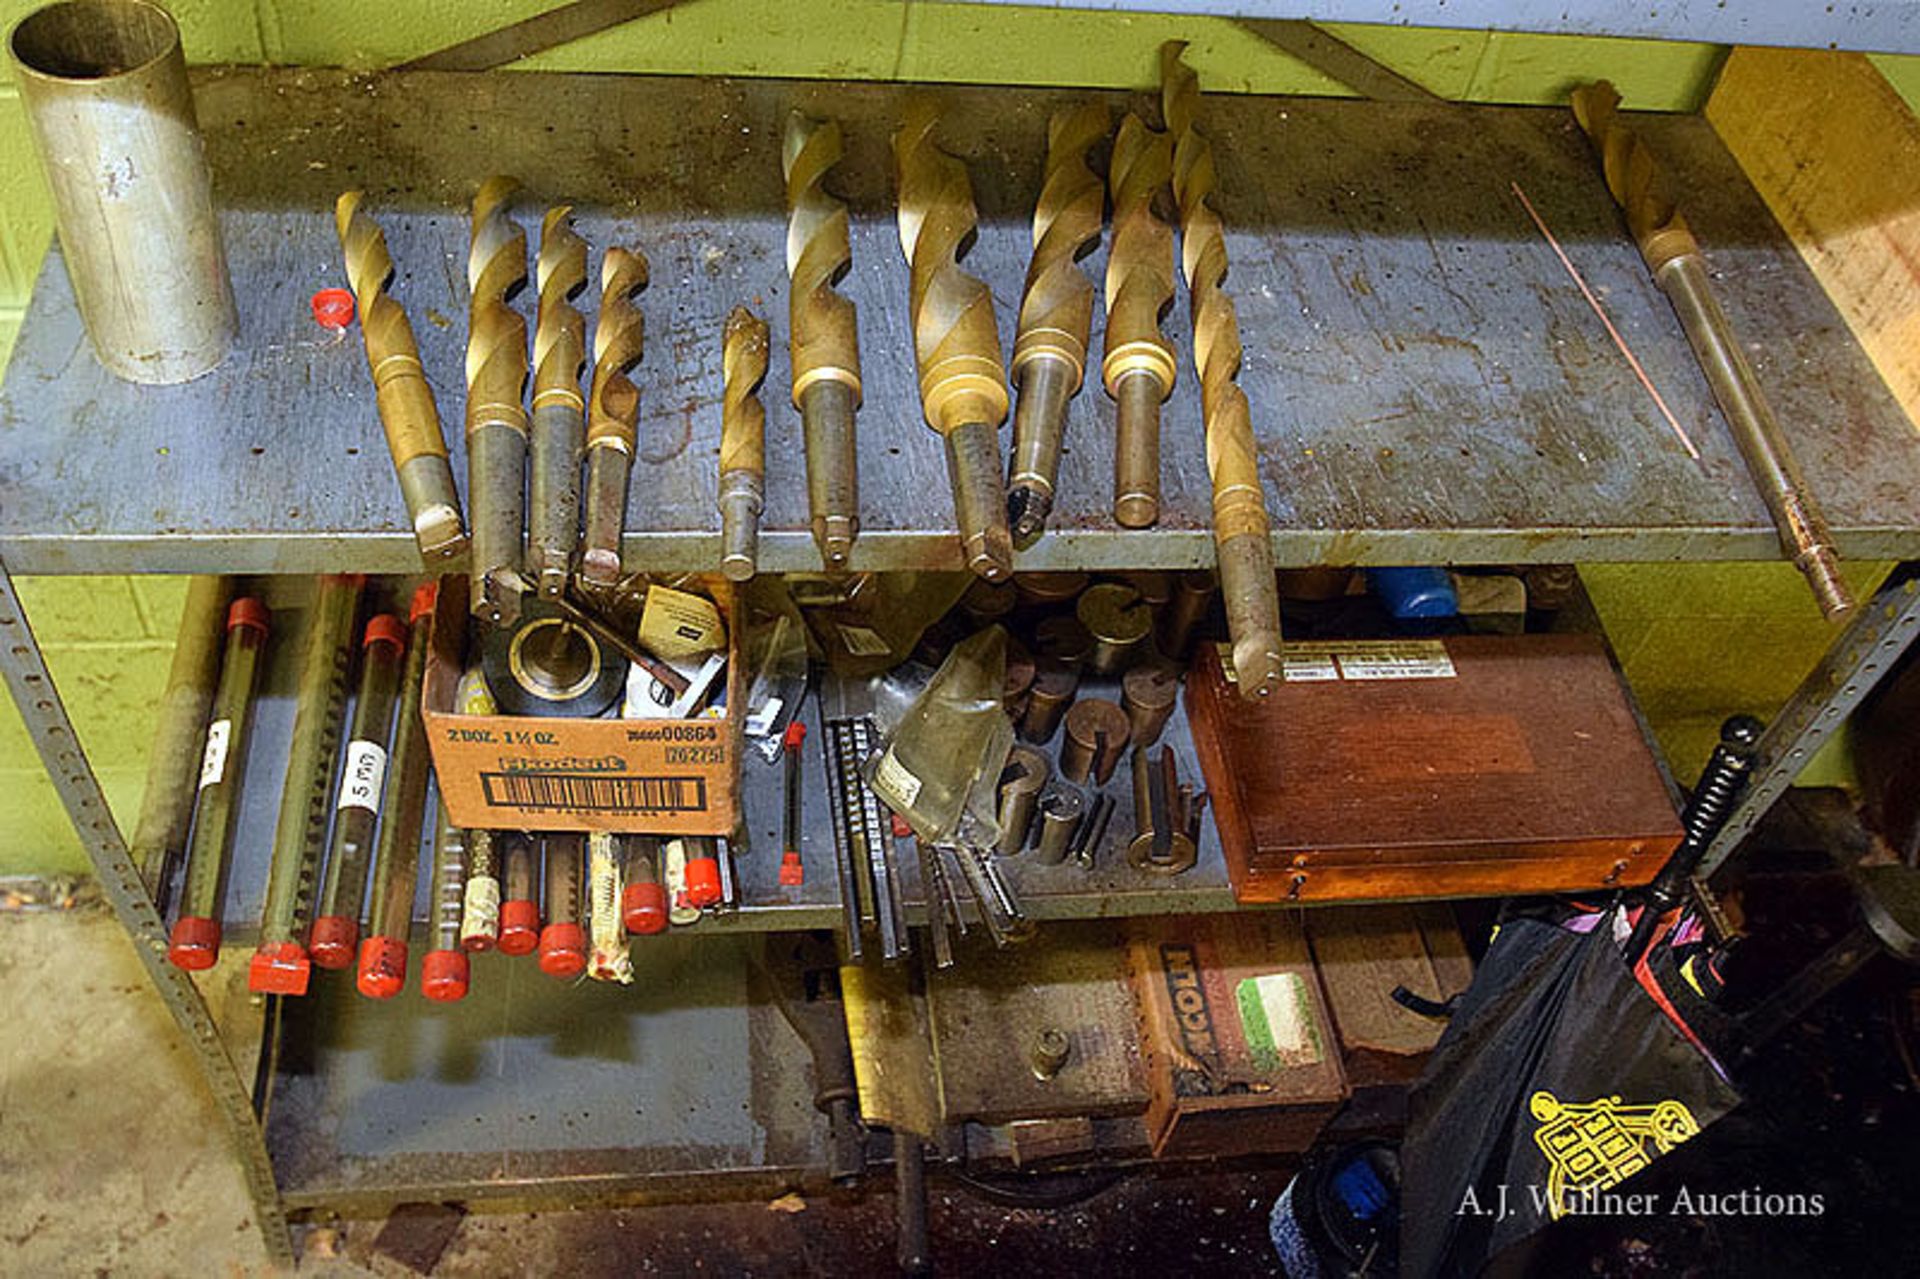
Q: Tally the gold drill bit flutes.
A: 11